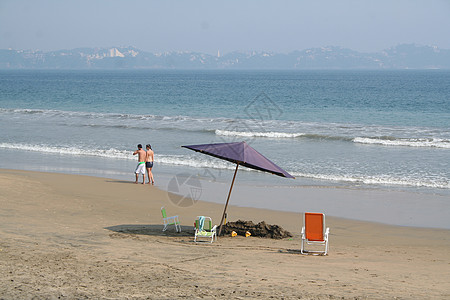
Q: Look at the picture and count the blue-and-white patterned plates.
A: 0